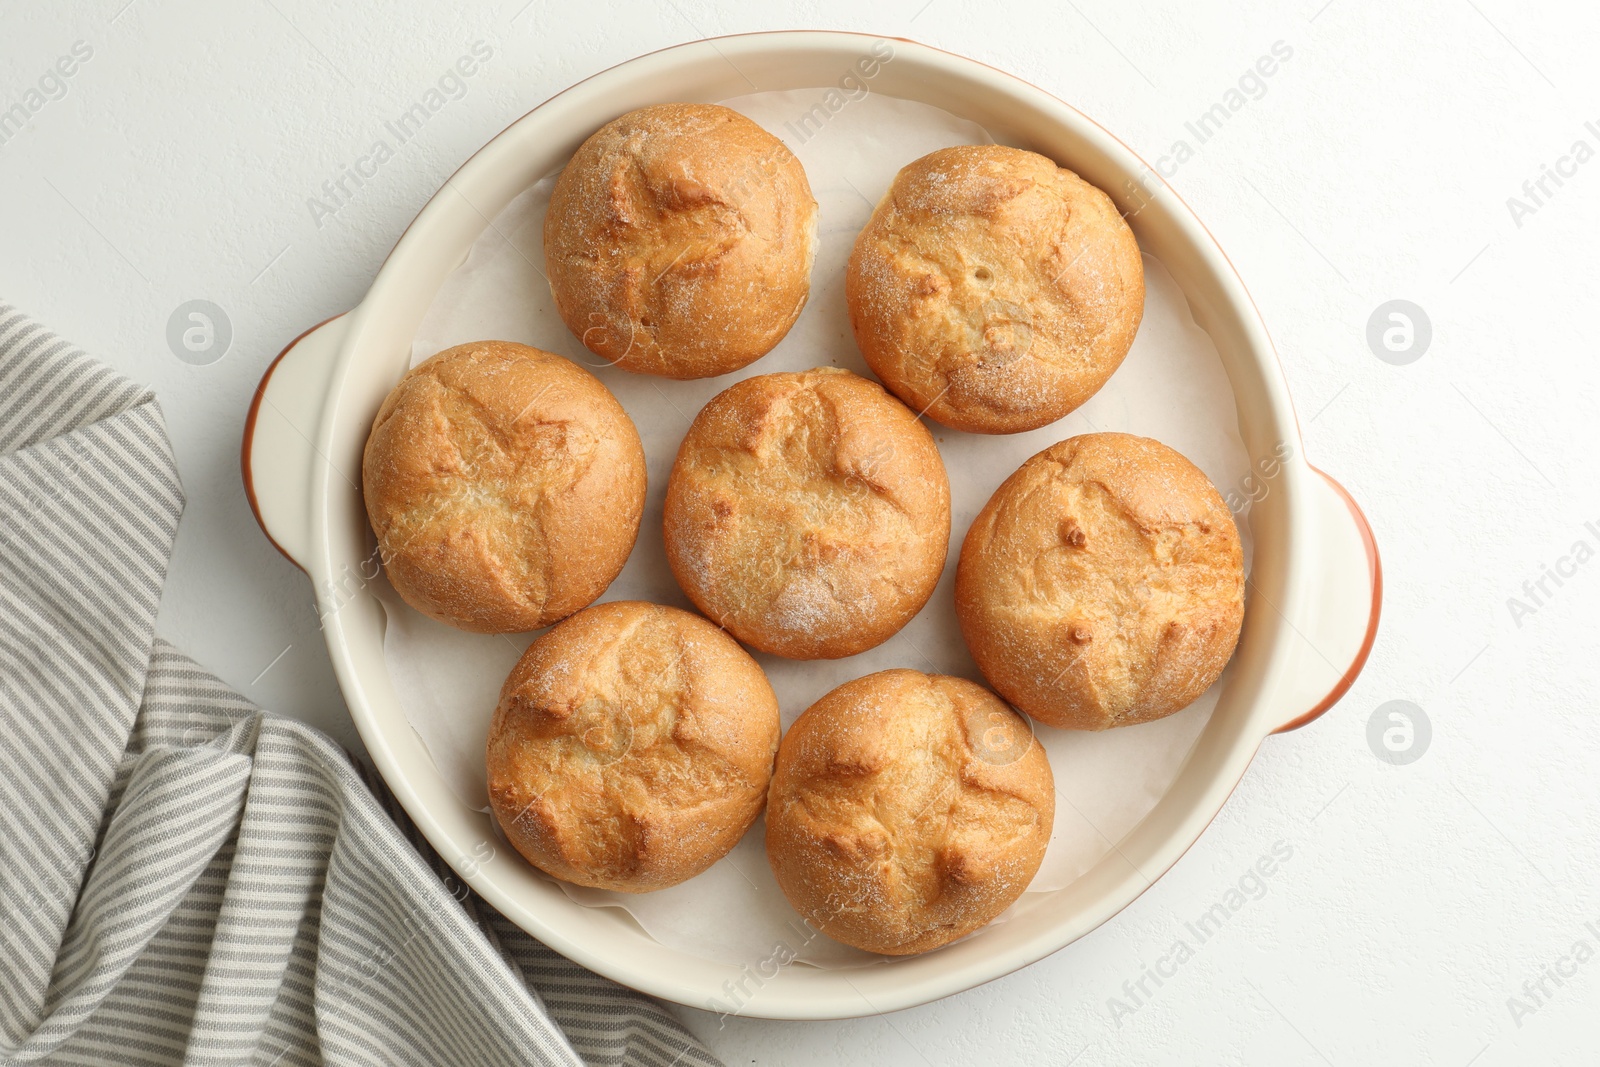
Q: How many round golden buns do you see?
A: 7